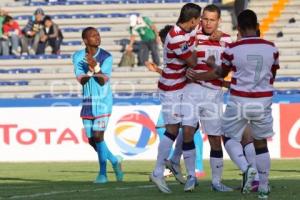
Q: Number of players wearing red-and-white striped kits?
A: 3